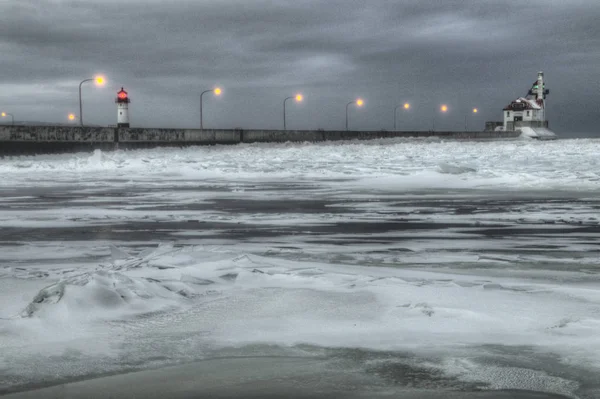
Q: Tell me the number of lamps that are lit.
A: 9